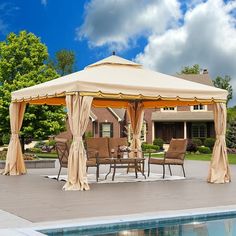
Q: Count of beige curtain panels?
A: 4